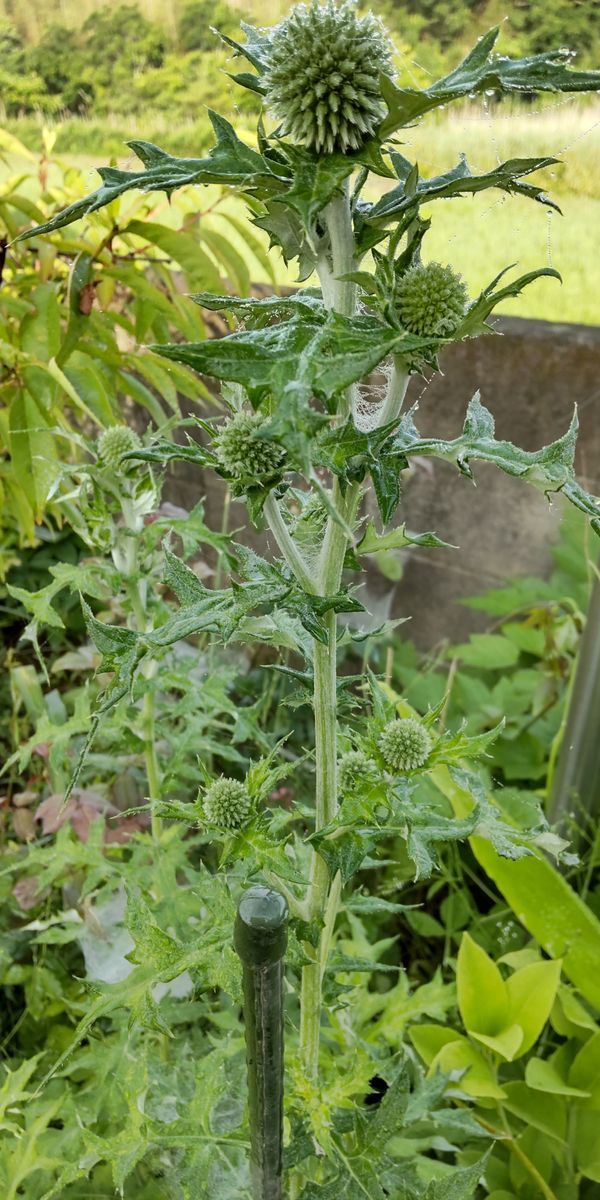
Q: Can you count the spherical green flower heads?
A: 7